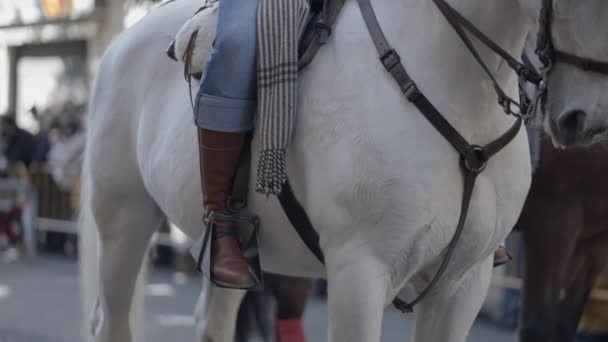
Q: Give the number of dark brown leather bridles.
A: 1